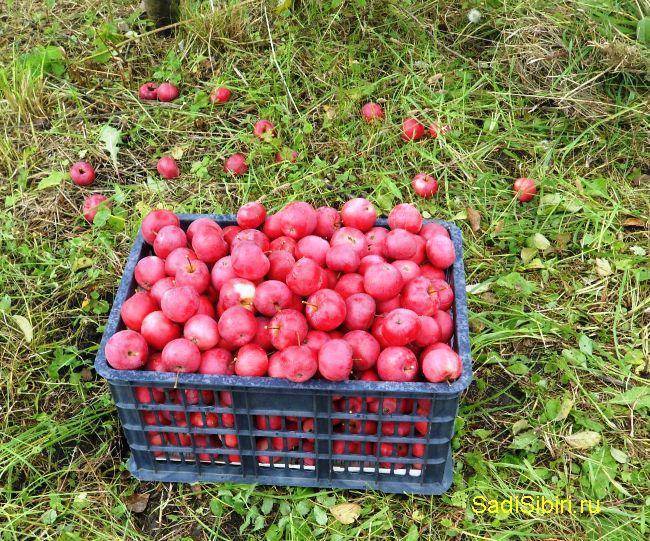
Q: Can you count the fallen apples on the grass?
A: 14